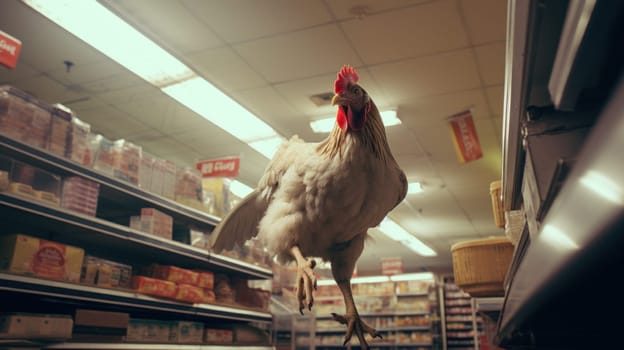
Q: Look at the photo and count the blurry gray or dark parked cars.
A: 0